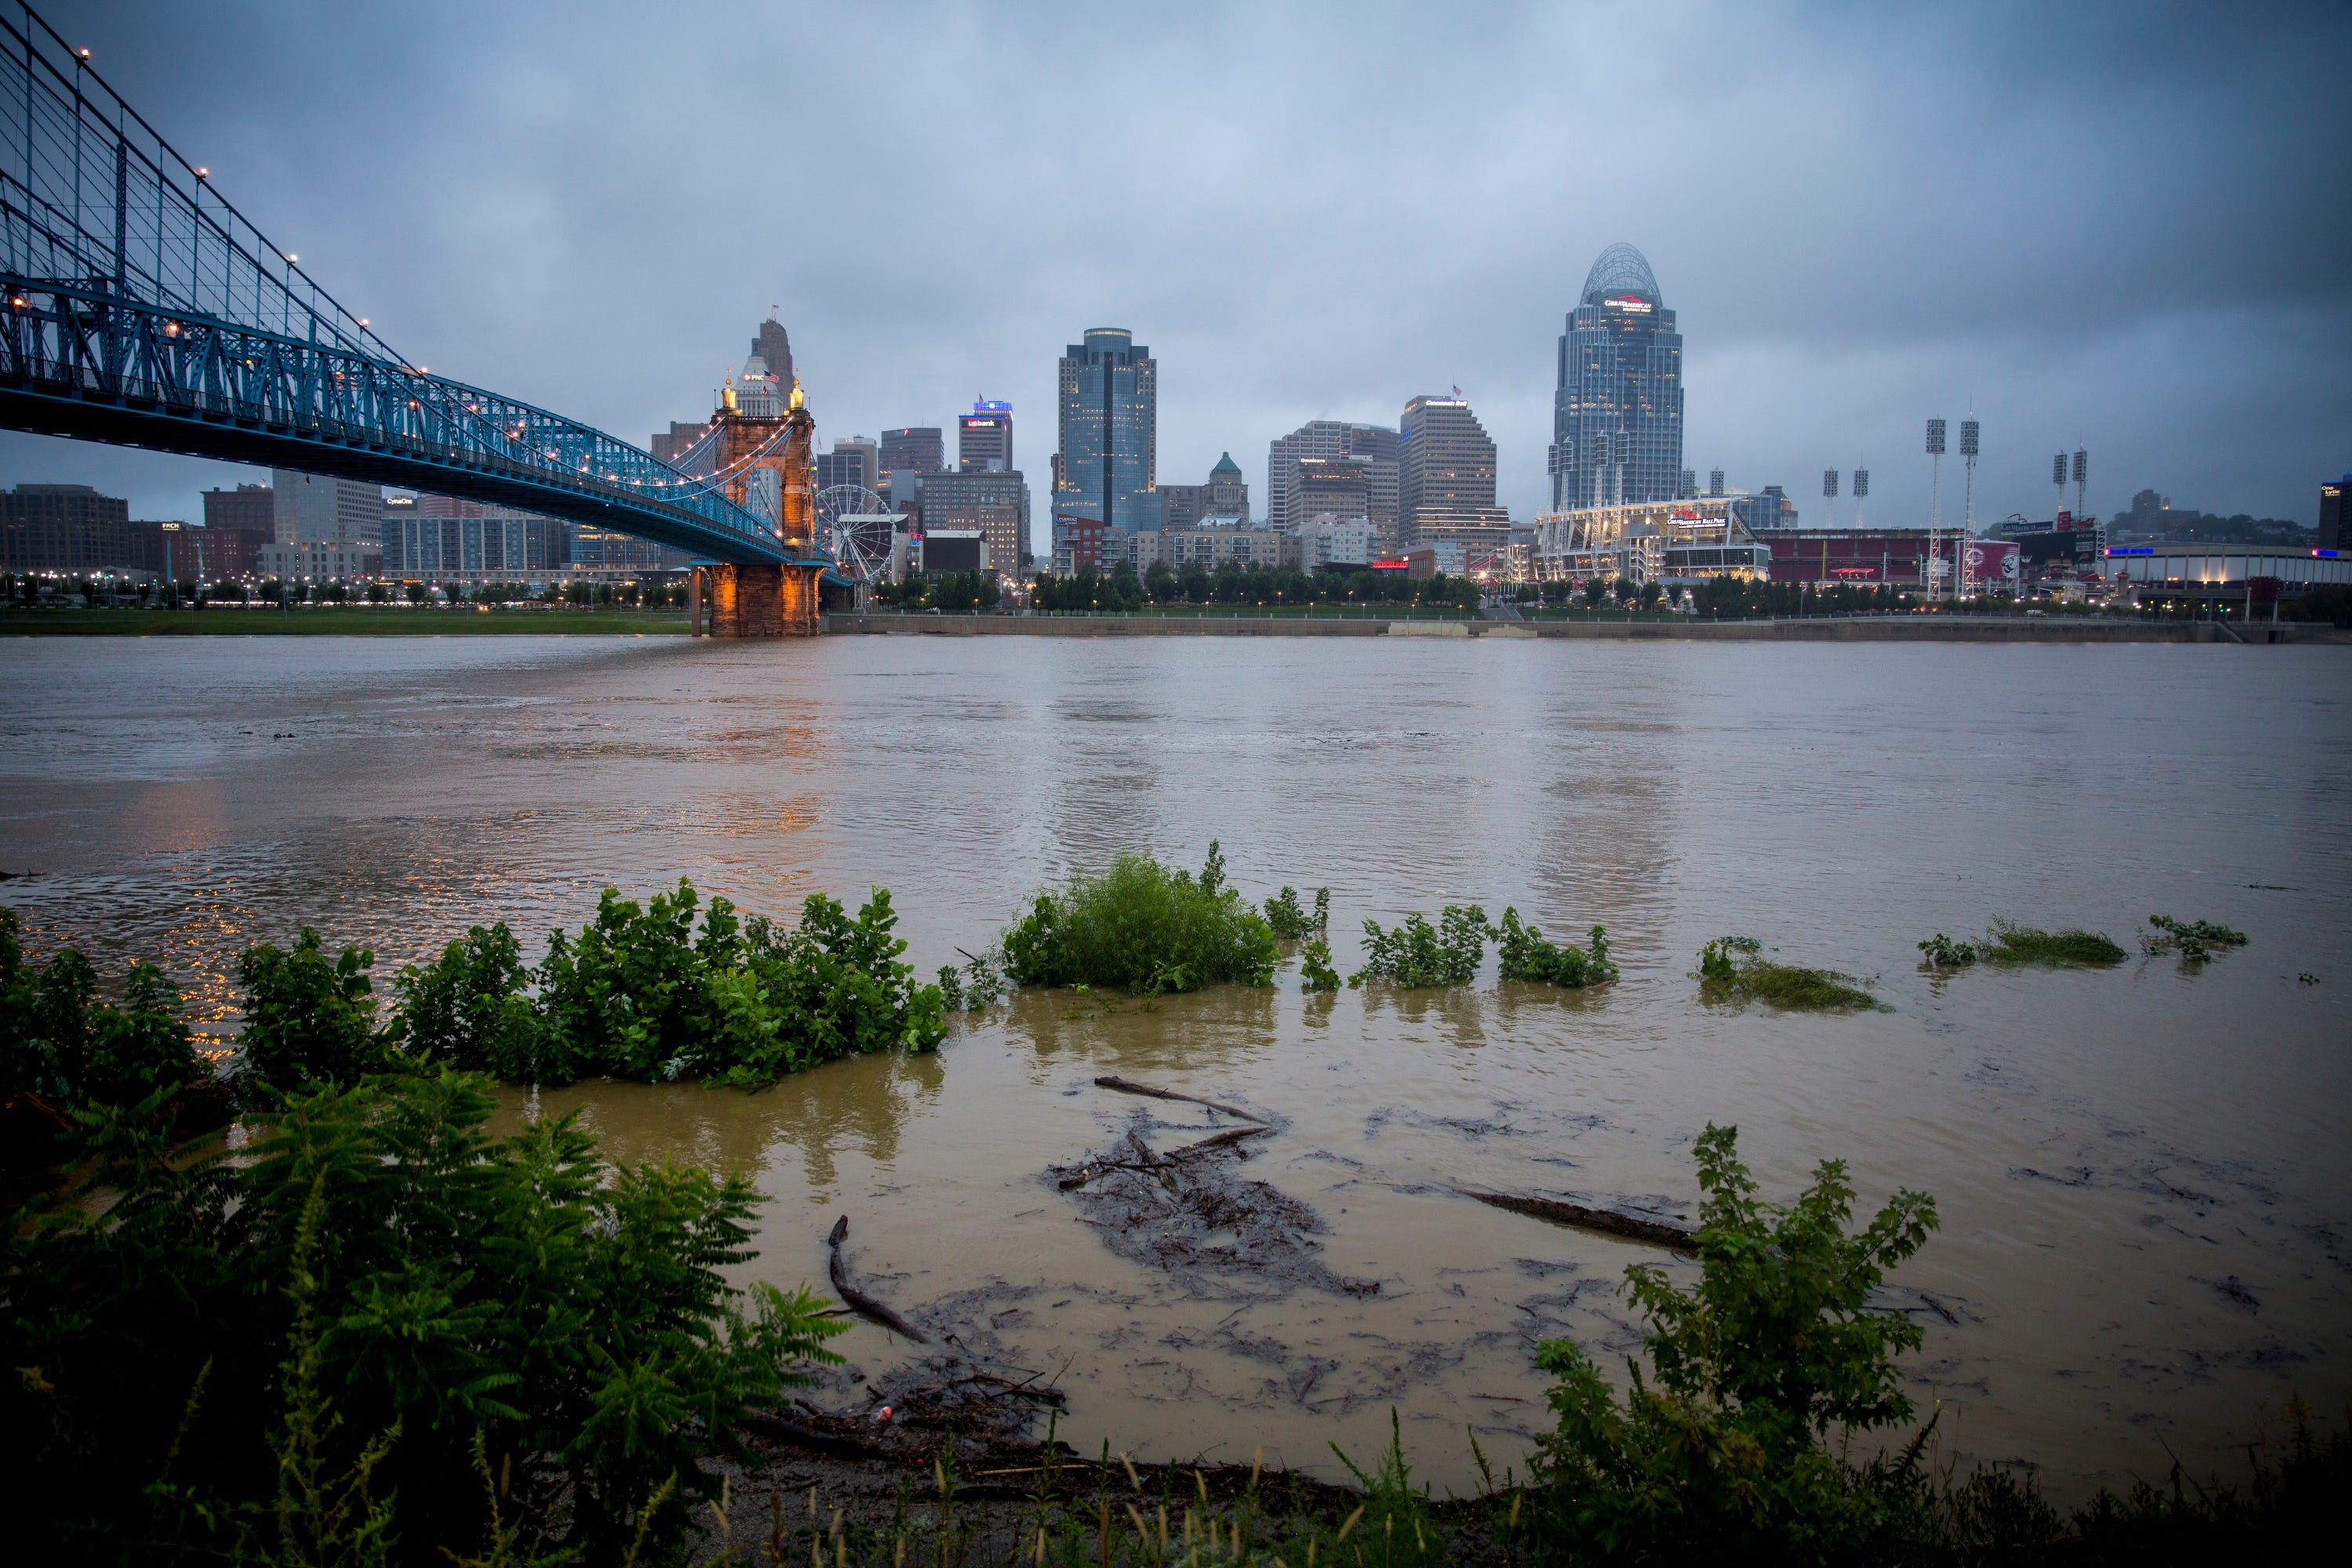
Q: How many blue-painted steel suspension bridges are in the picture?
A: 1